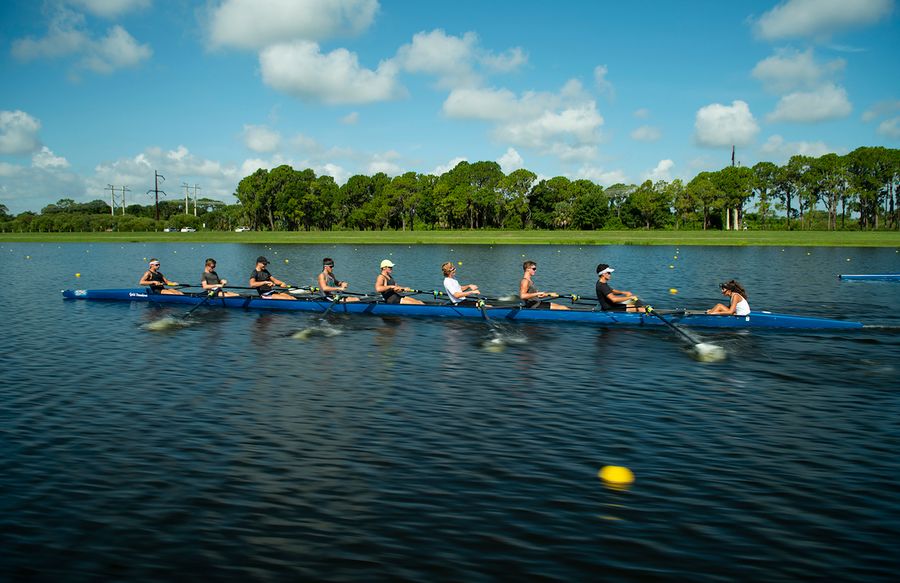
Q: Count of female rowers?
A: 1